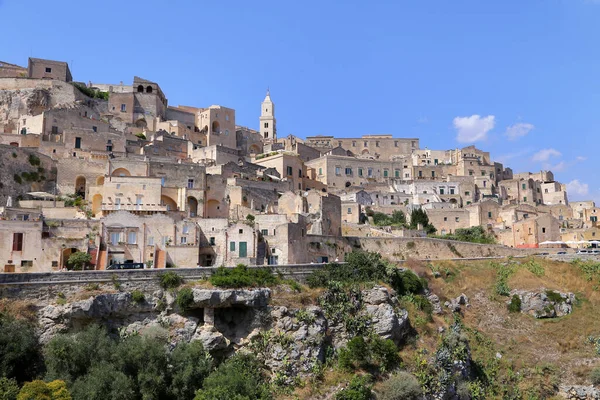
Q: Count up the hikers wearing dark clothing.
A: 0